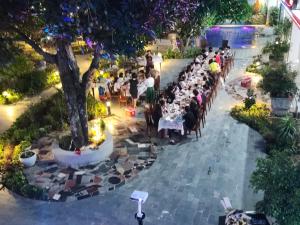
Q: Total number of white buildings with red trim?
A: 1